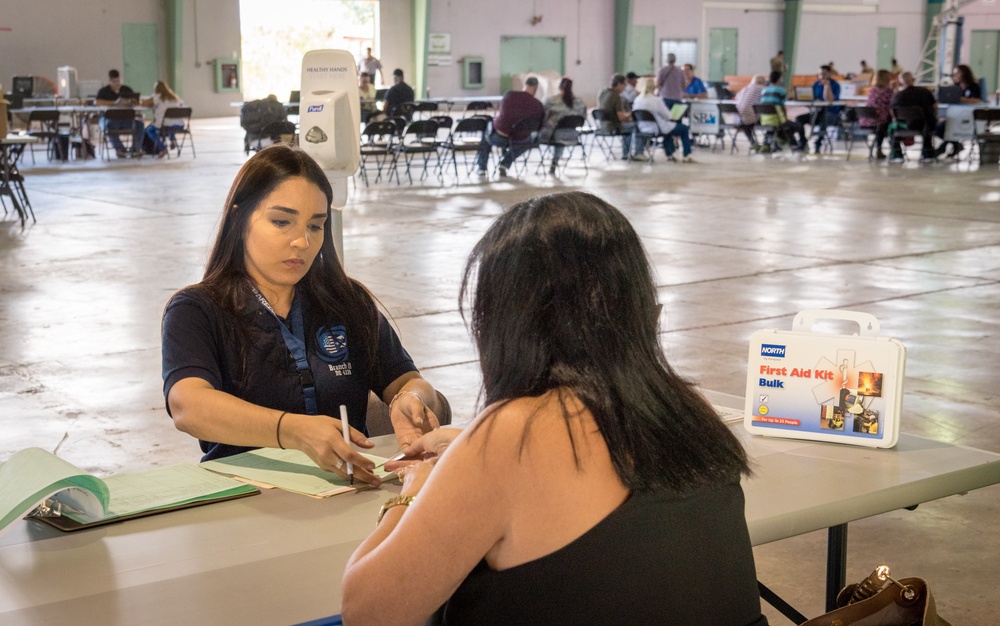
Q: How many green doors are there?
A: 6